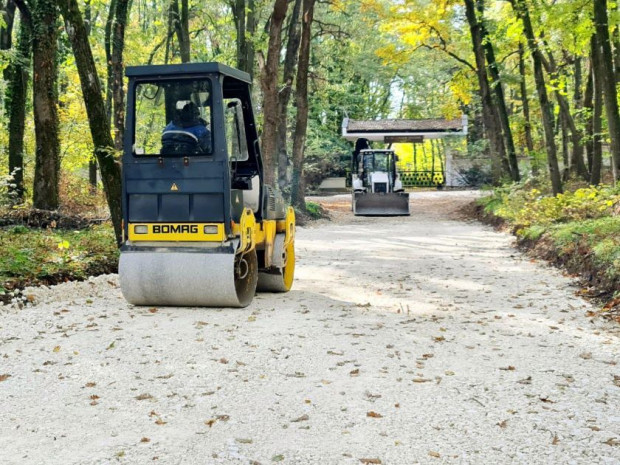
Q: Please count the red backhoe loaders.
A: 0